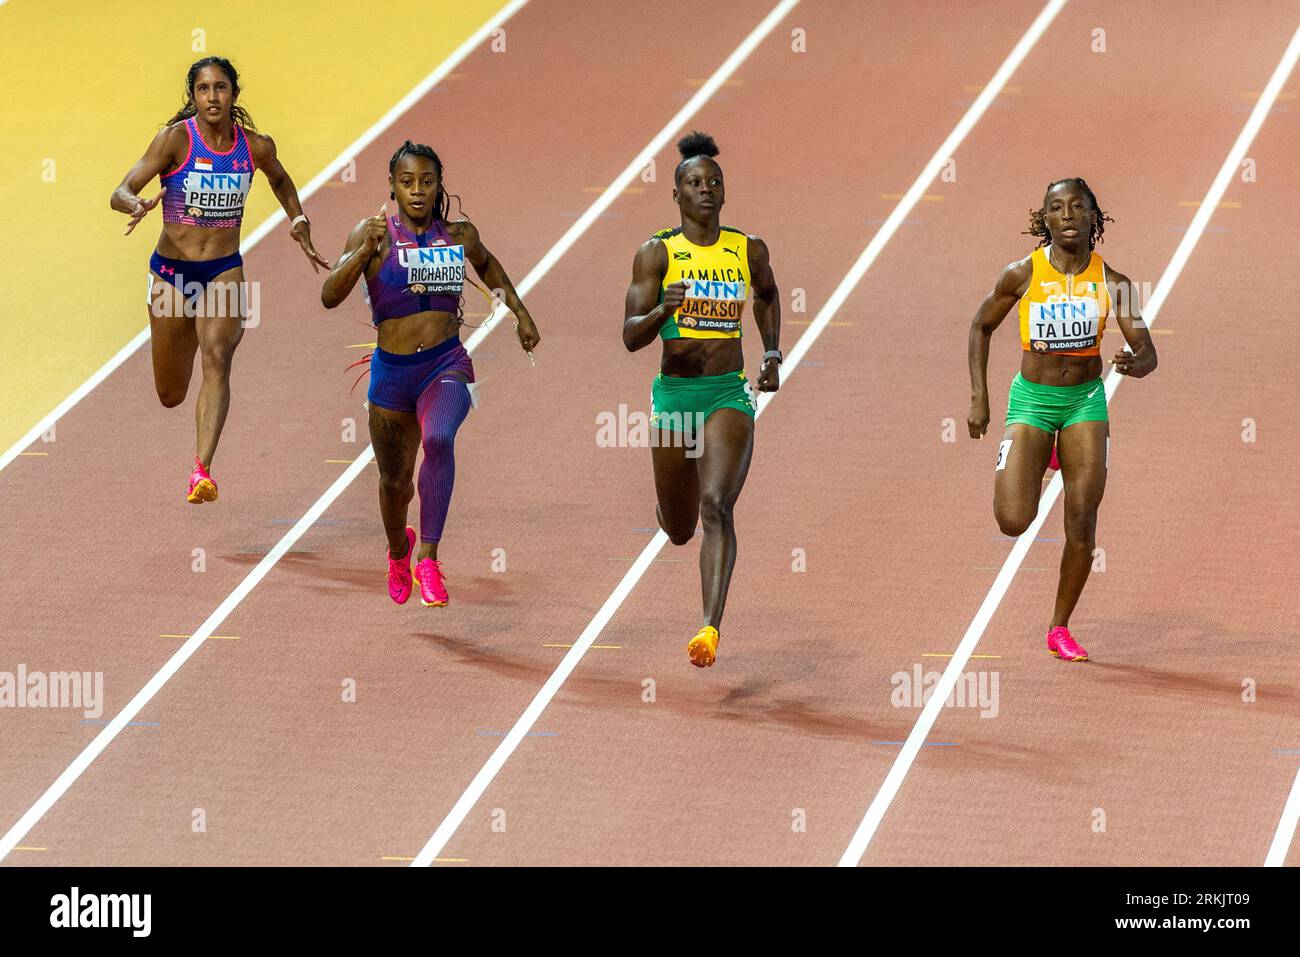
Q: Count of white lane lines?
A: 5